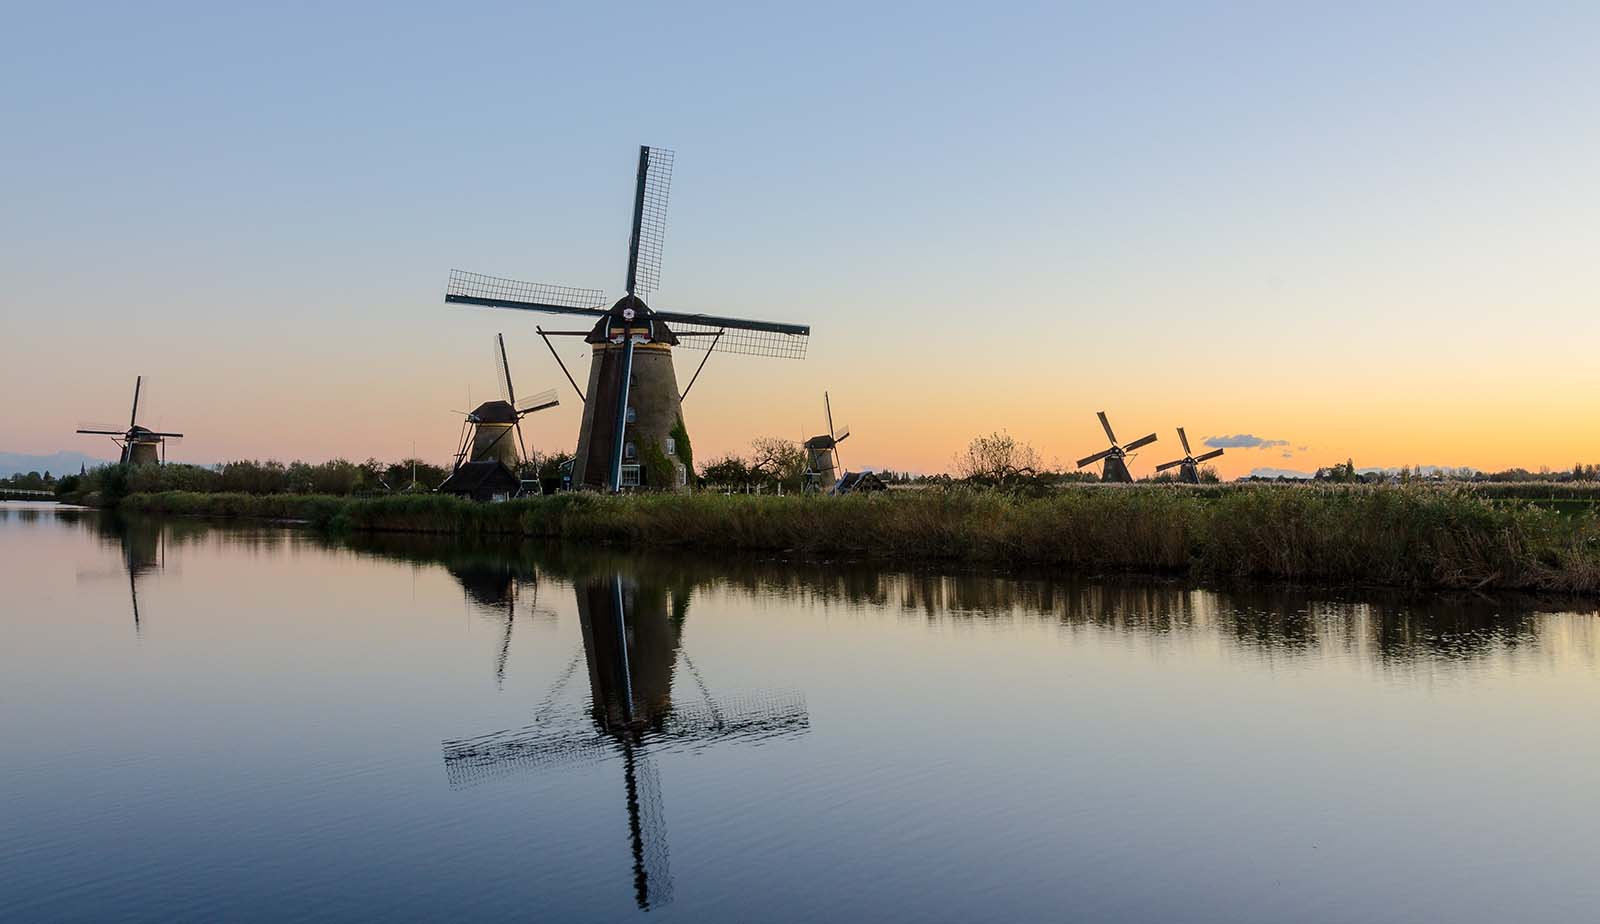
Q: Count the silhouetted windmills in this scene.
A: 6